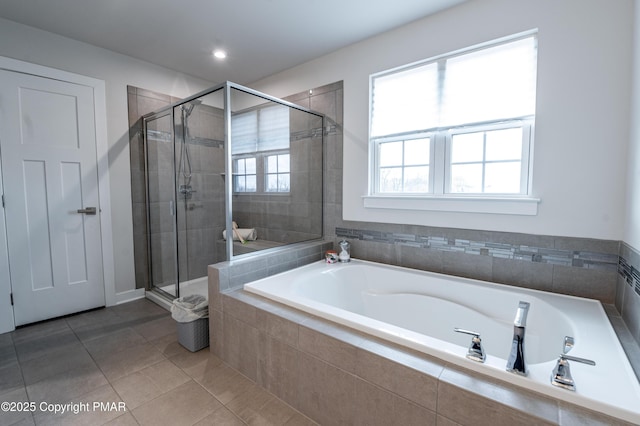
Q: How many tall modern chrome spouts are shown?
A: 1